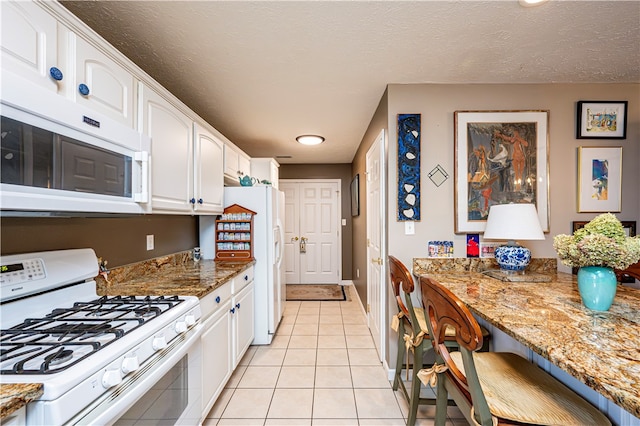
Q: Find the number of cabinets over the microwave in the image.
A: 2